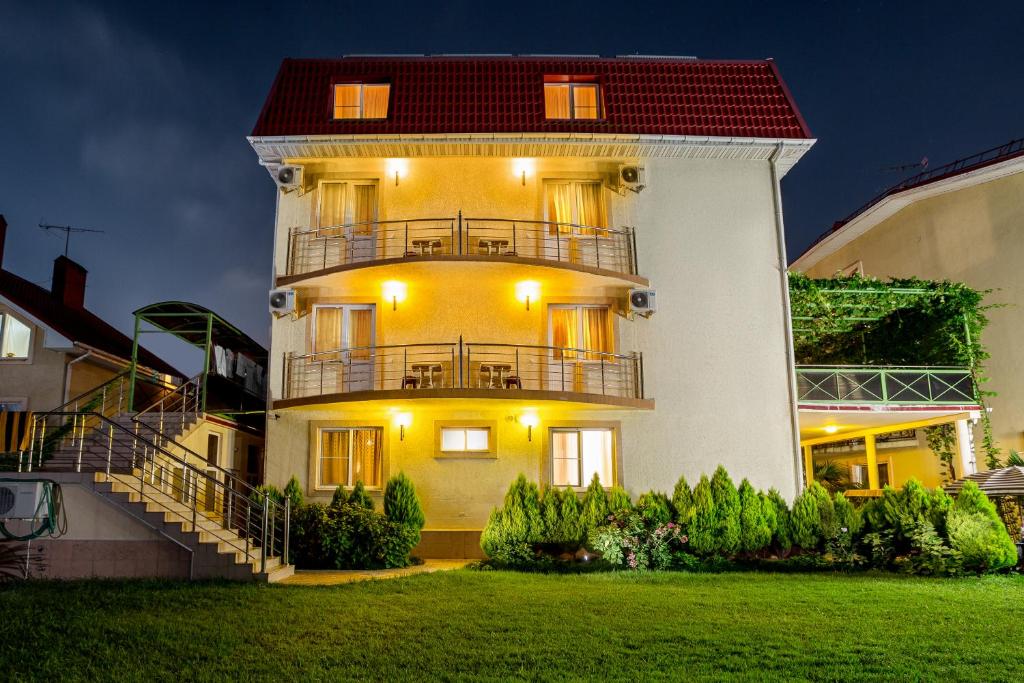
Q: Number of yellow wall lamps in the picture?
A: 6